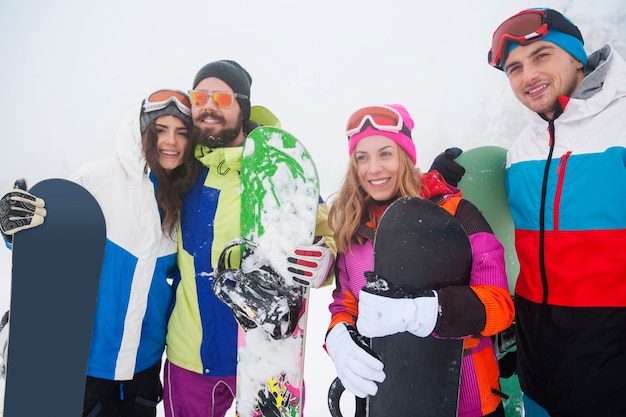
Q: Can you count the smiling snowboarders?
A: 4